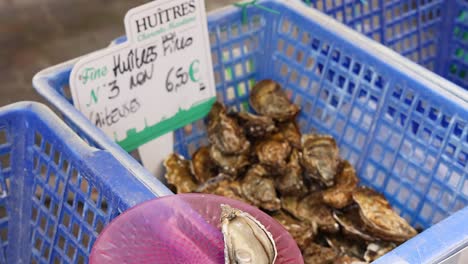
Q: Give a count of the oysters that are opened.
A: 1